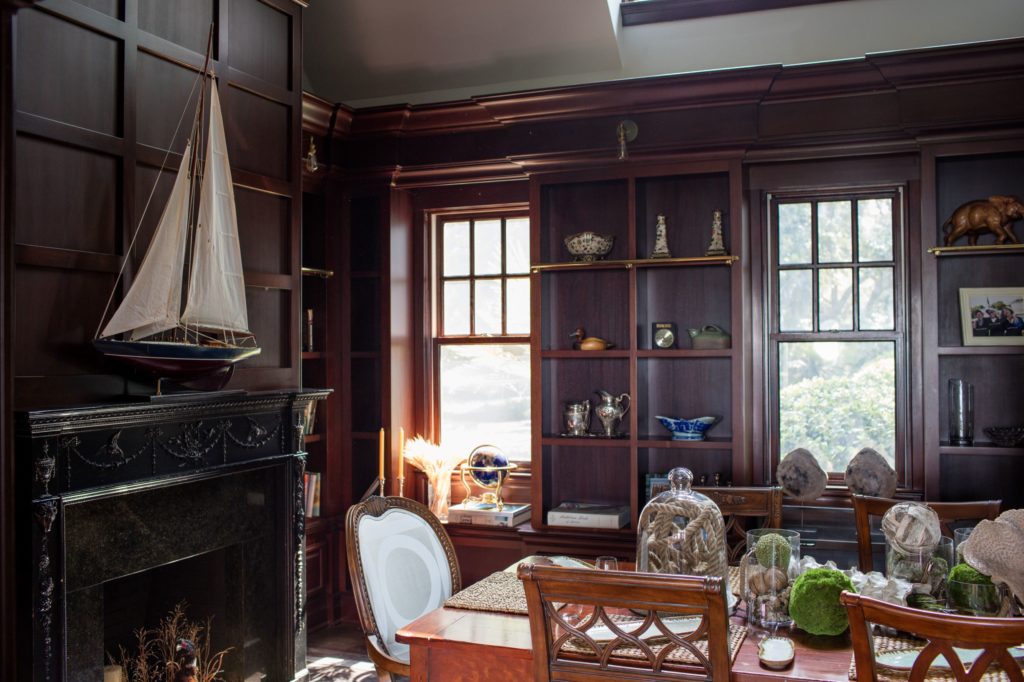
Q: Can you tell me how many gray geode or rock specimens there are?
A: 2